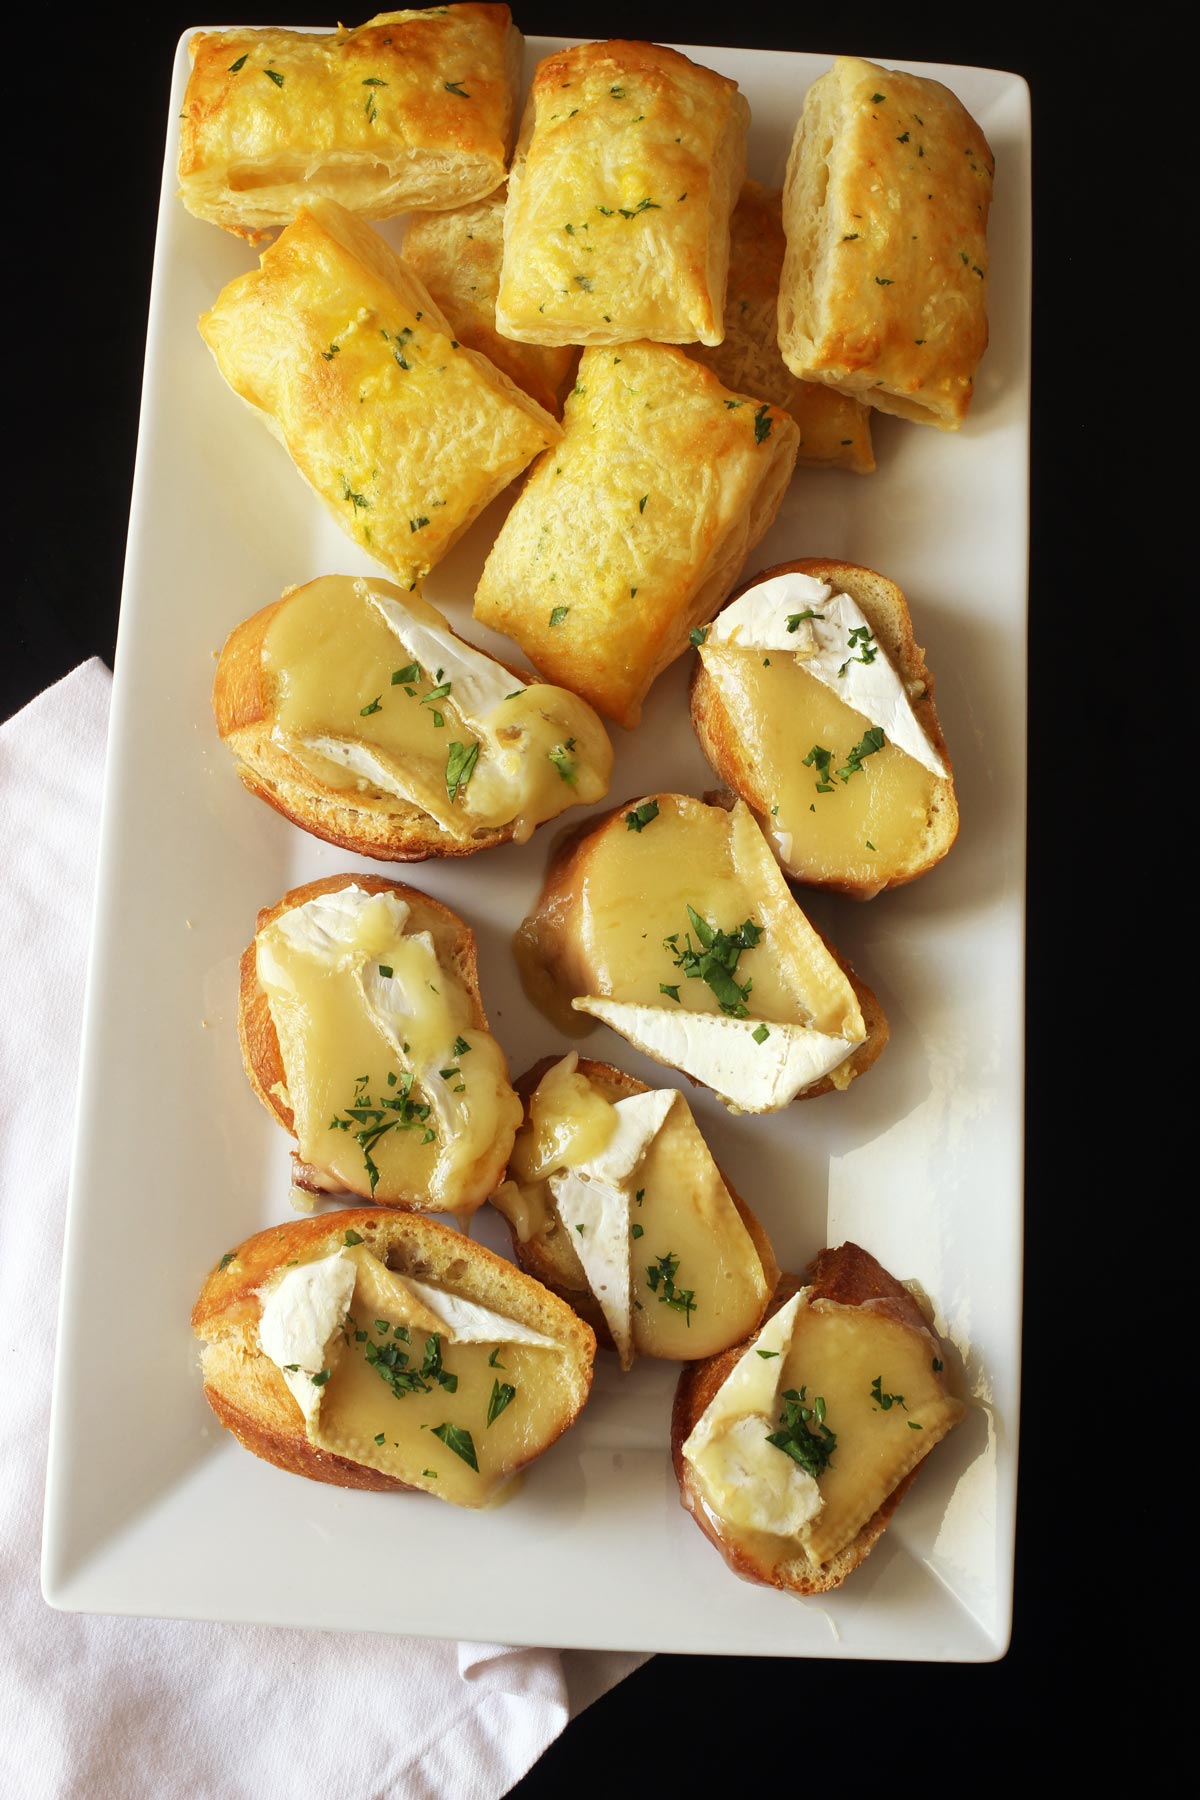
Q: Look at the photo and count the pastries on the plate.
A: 7